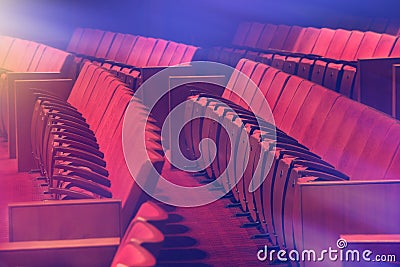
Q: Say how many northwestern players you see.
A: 0